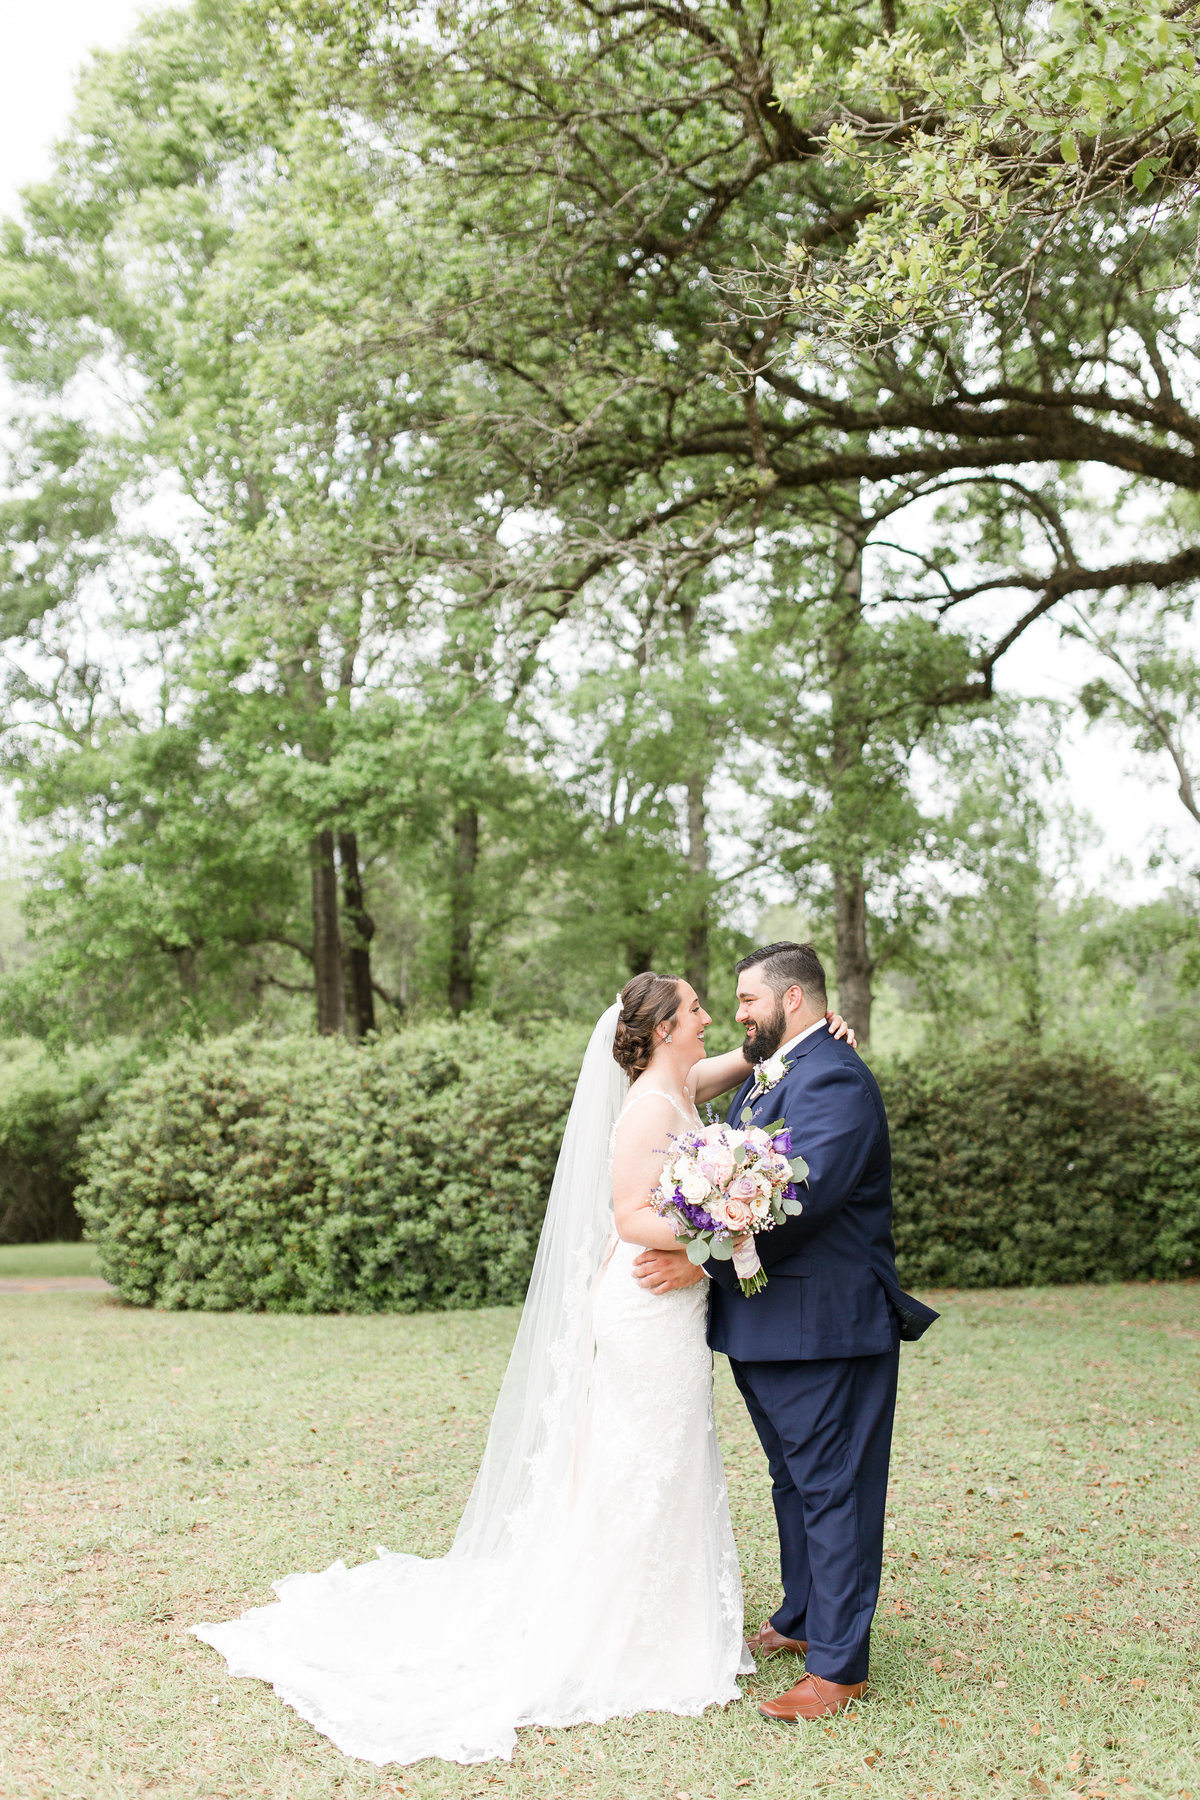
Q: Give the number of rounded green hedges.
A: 2